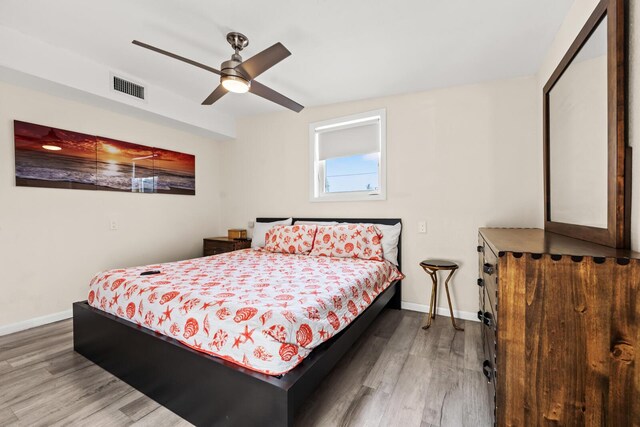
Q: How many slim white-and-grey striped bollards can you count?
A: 0